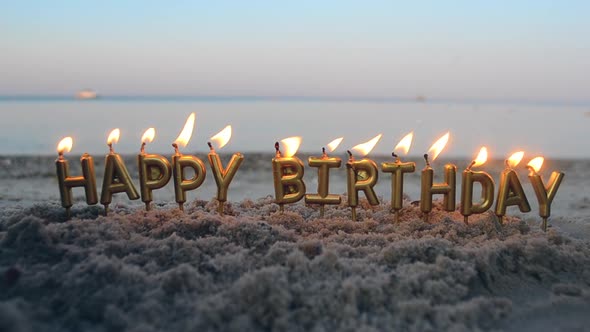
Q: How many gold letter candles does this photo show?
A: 13